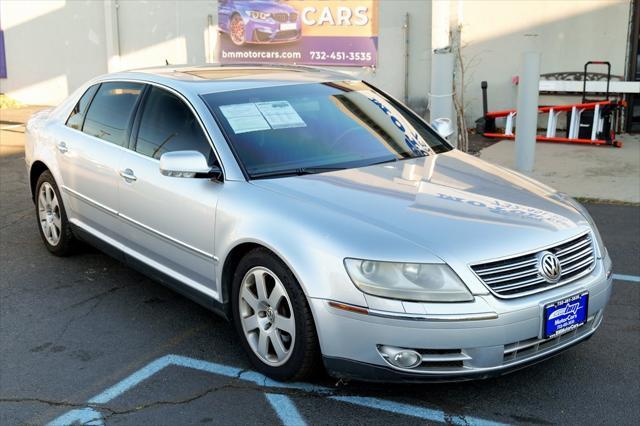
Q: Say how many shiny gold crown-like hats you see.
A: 0